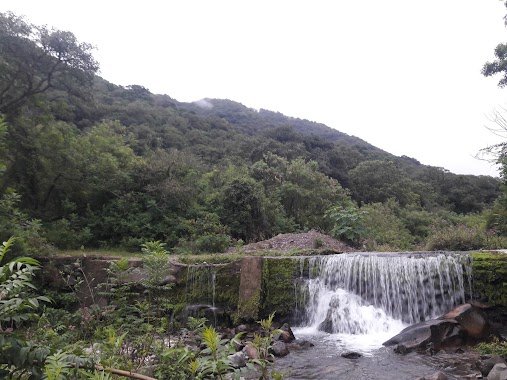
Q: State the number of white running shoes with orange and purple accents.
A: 0